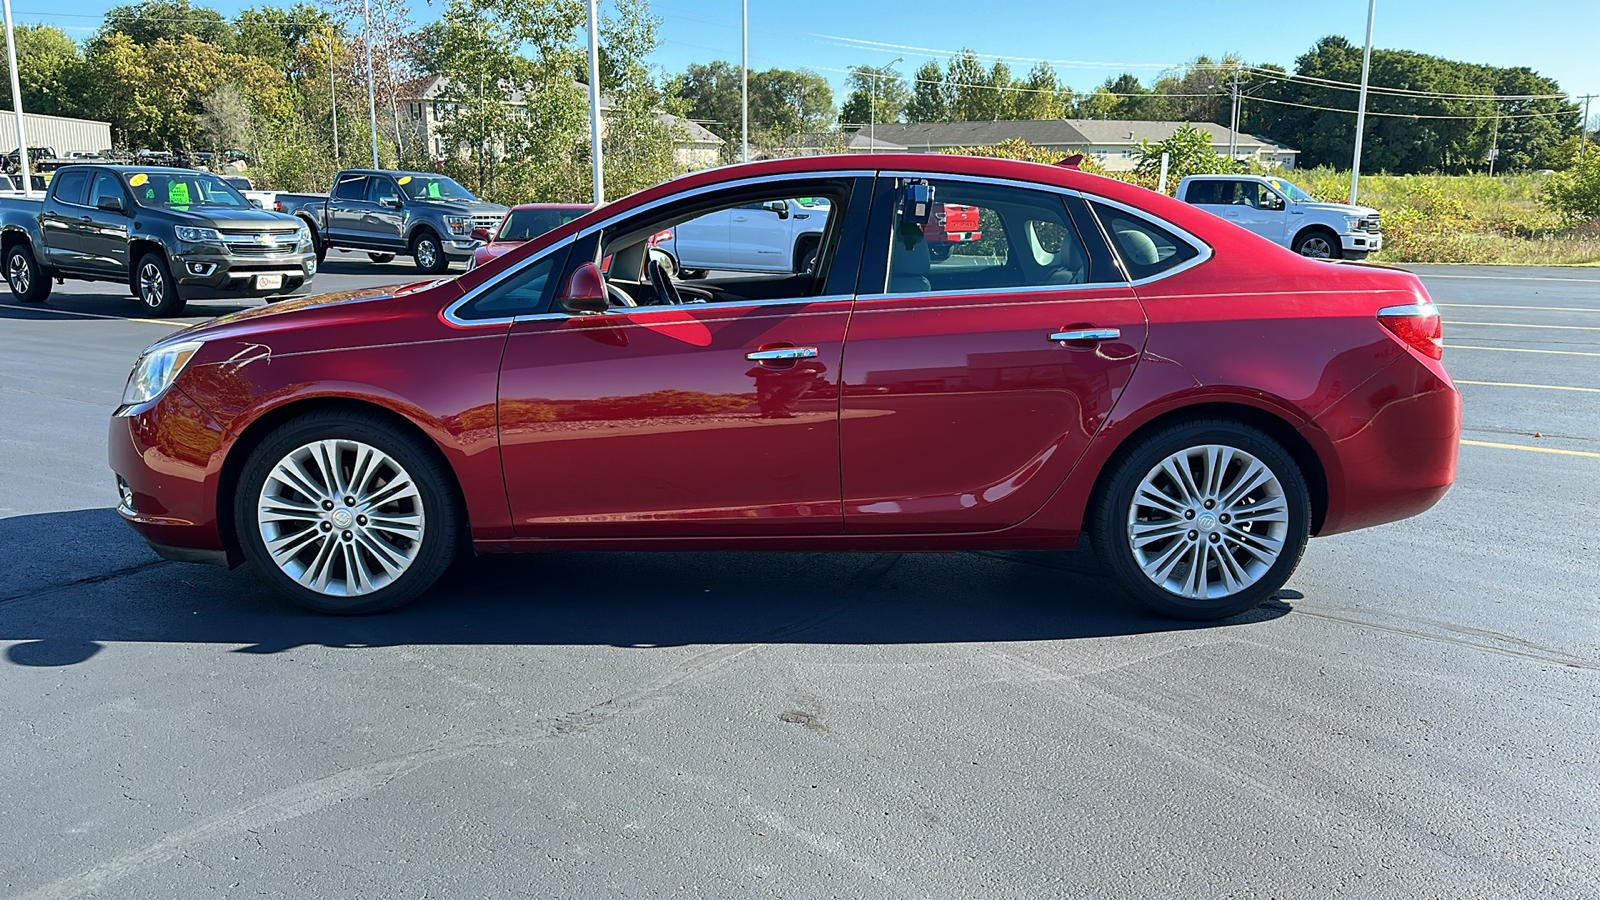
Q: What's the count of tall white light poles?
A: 5